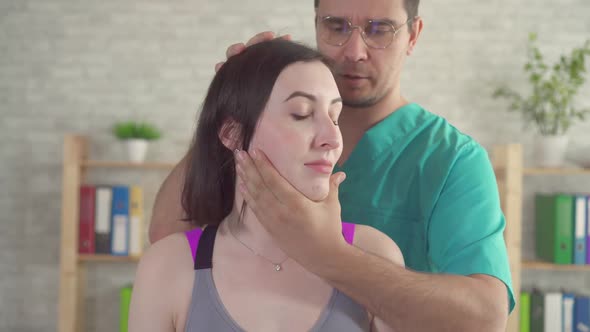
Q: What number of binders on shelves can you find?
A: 13